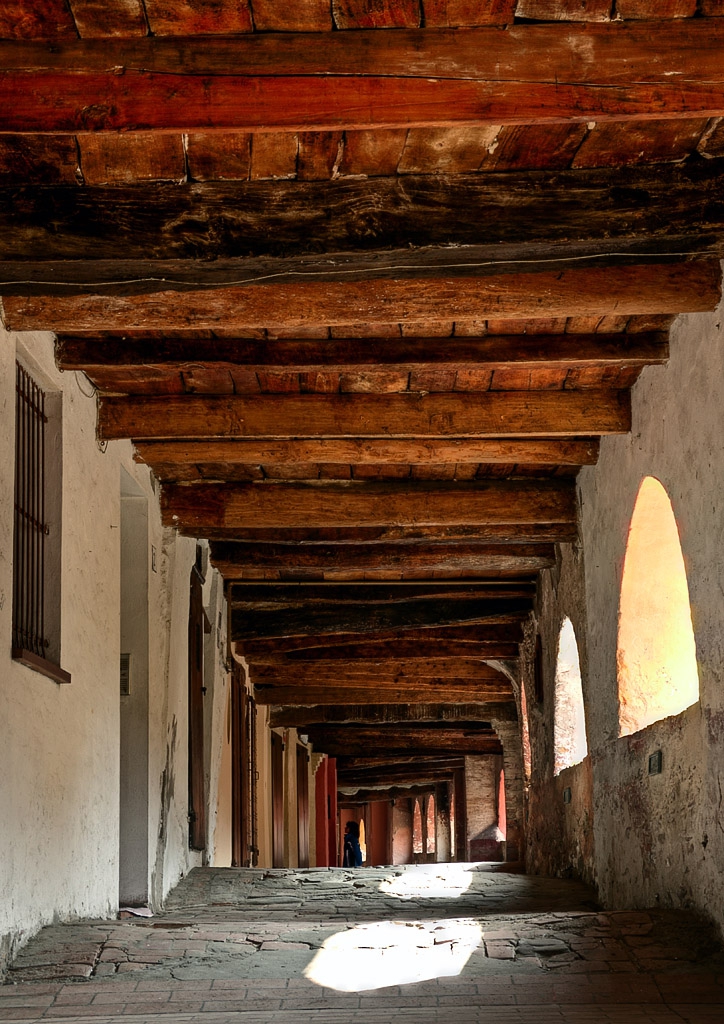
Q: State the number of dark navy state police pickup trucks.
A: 0